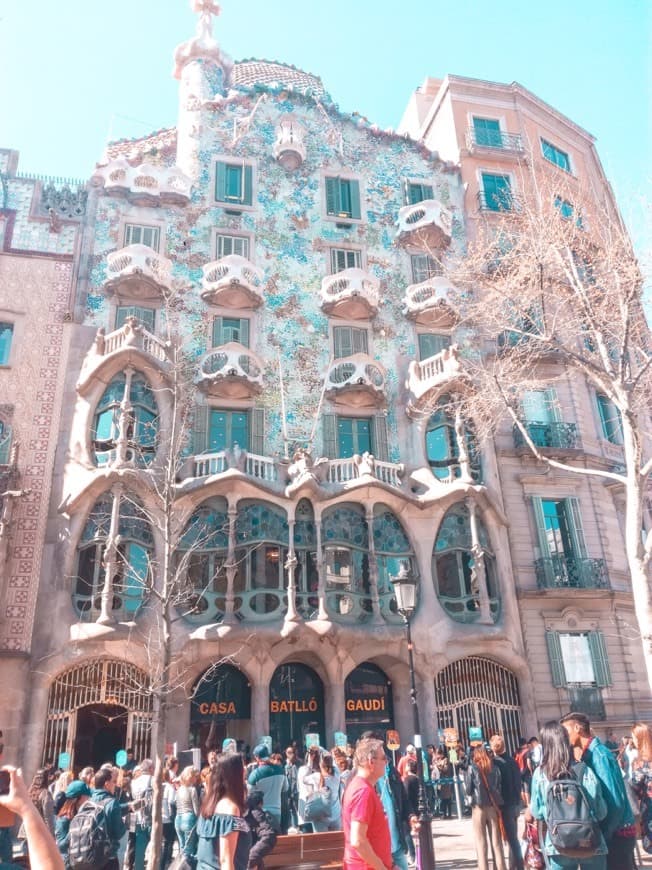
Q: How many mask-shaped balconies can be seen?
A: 7